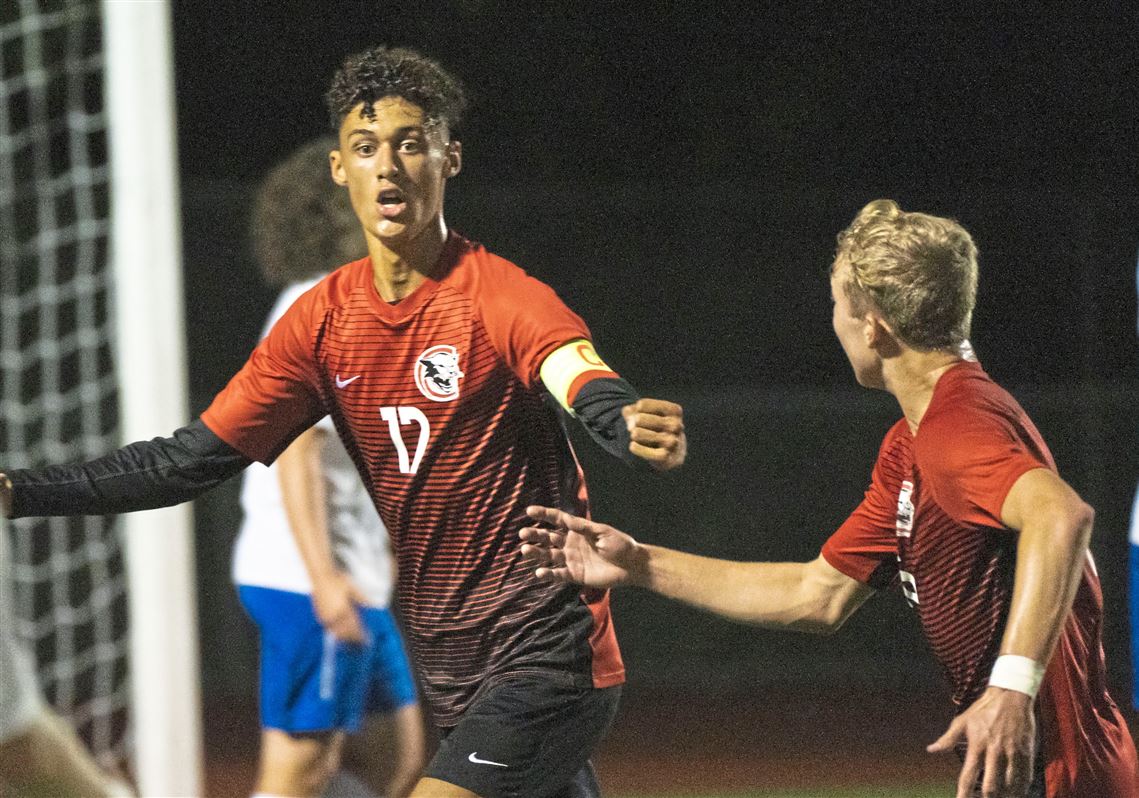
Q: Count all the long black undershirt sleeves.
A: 2